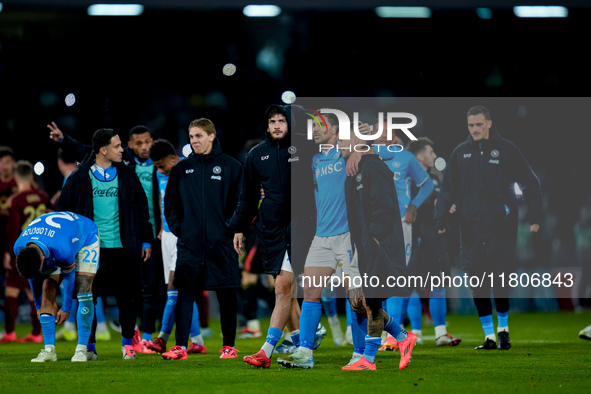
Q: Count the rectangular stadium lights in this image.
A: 4